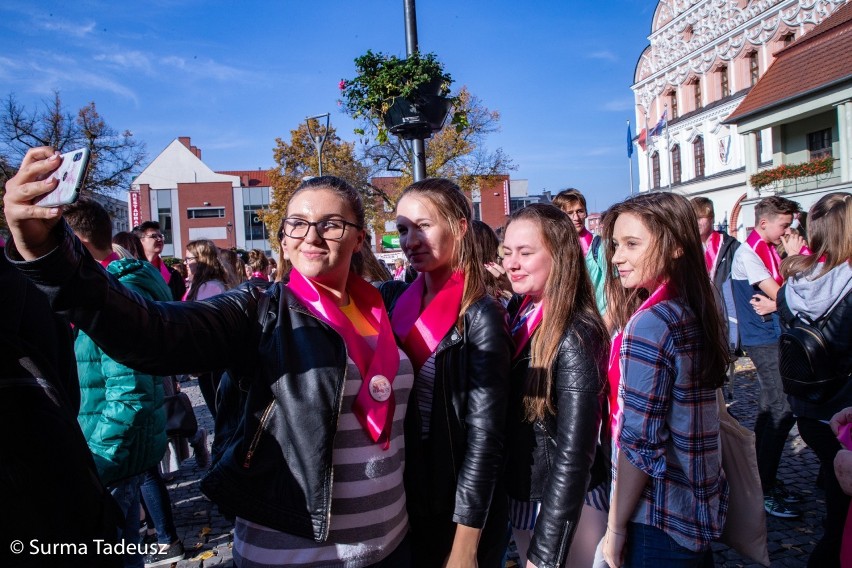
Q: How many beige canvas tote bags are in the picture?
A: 1